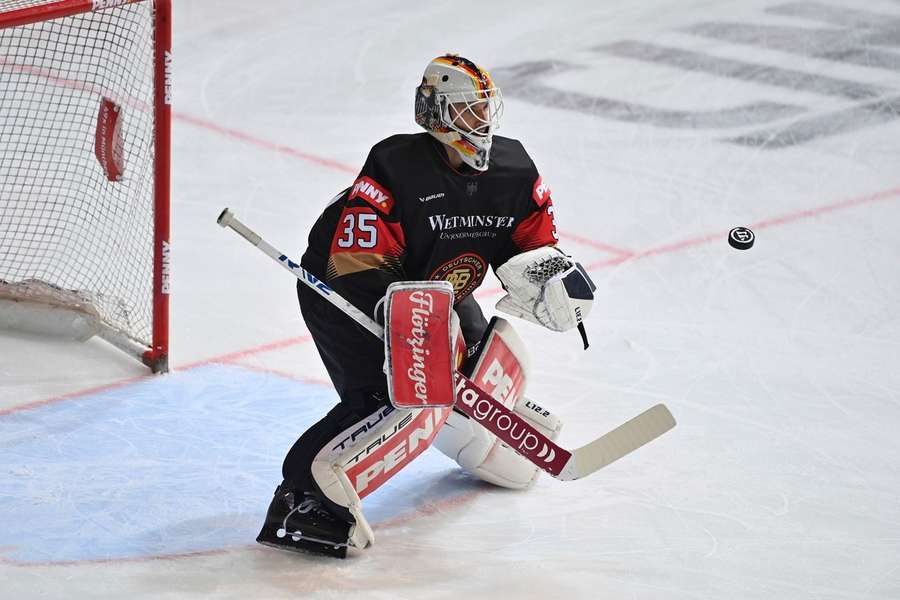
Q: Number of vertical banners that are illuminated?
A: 0